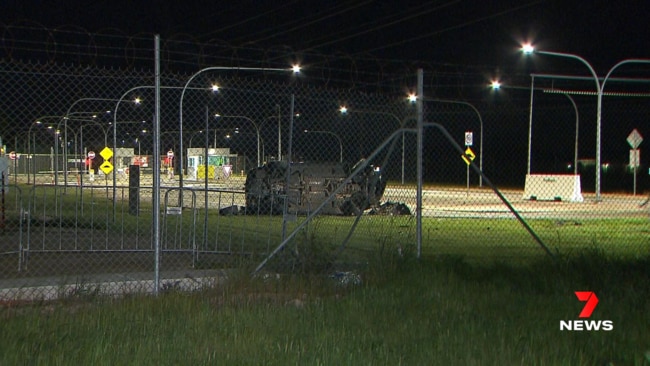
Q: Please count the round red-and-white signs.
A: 3